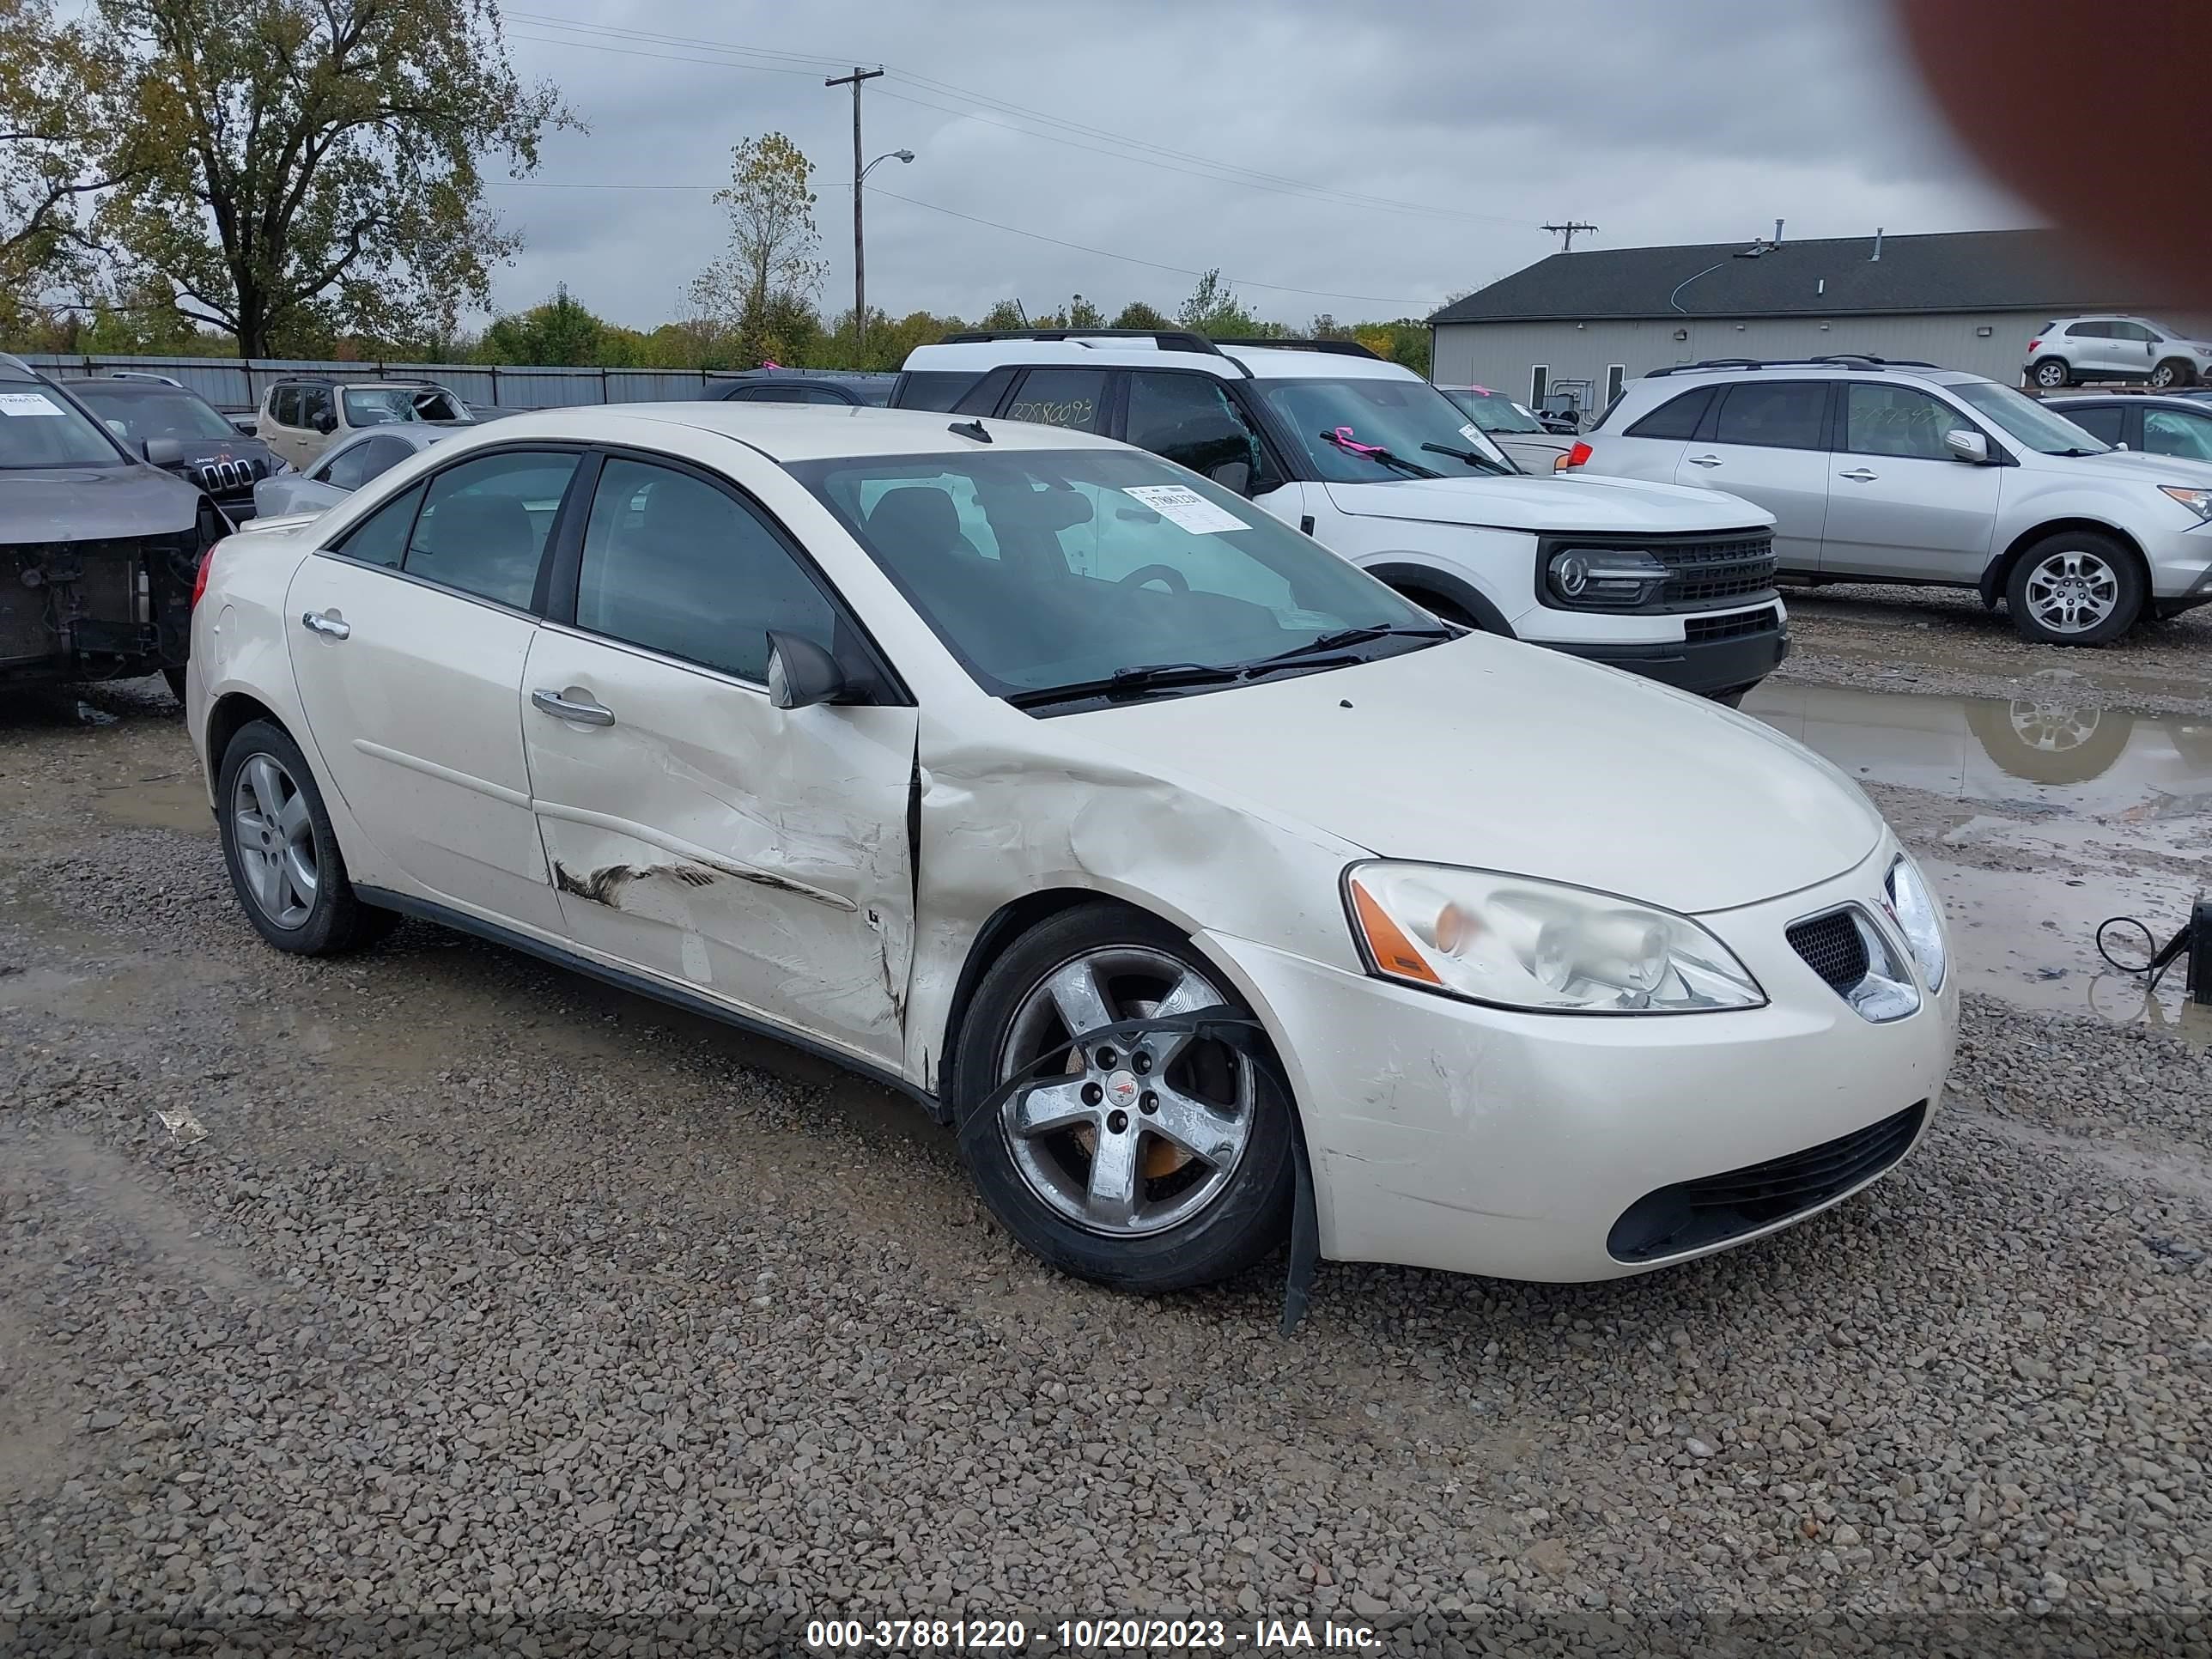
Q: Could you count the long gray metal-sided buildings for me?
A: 1